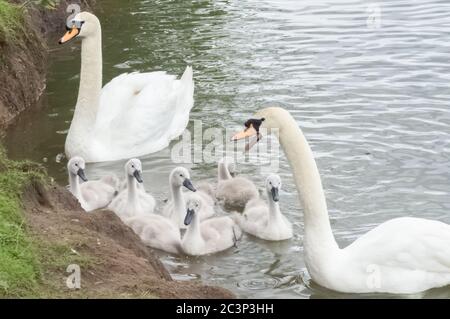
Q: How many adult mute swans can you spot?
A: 2